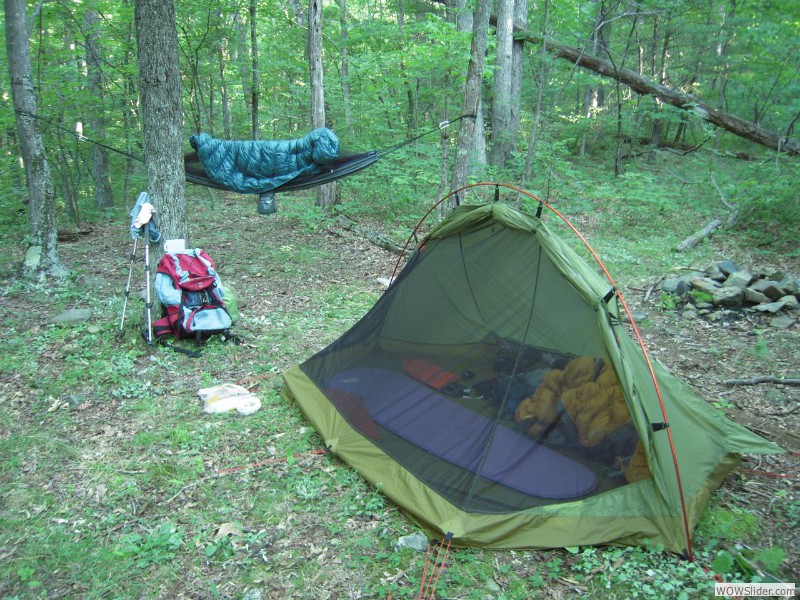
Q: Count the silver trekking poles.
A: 2